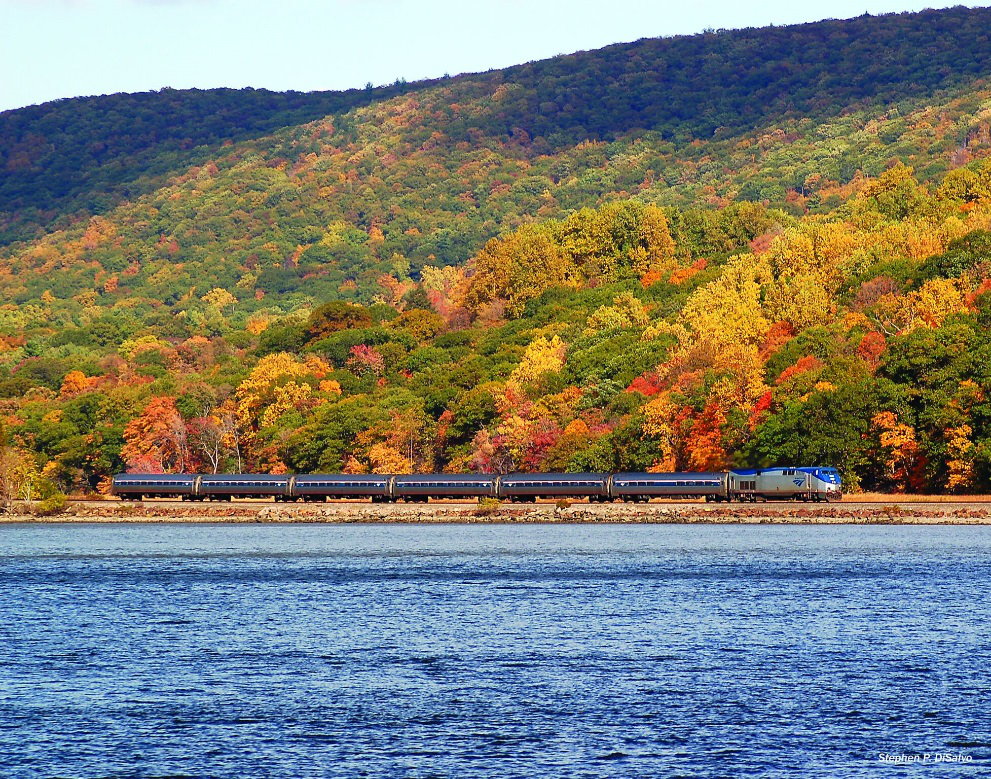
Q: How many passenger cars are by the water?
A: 6